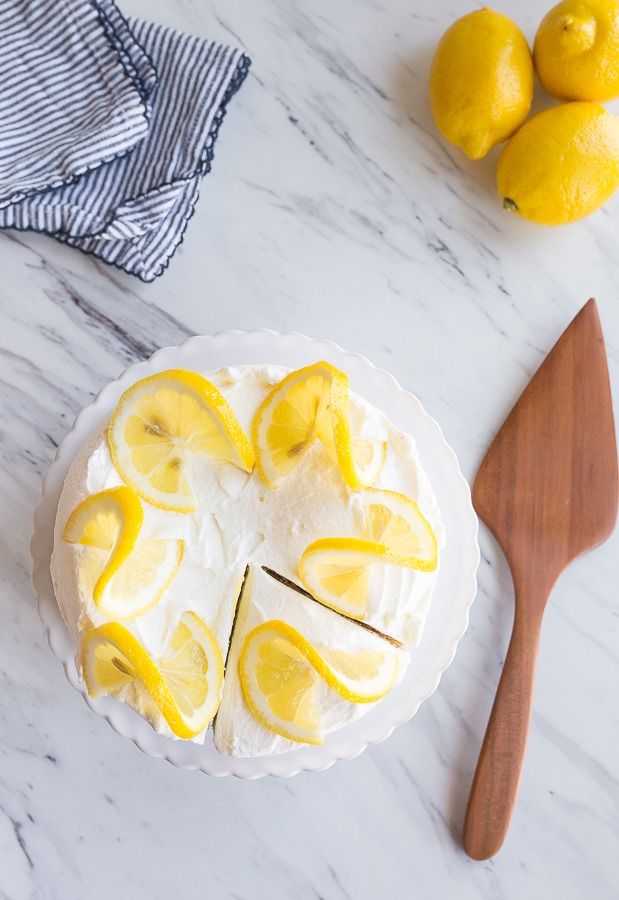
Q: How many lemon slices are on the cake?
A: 6